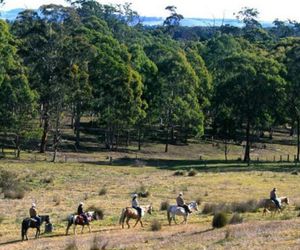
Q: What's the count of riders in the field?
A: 5